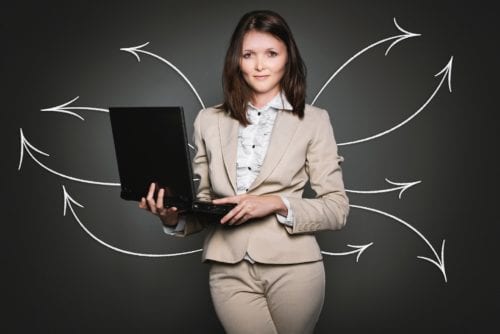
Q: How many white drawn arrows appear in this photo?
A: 9